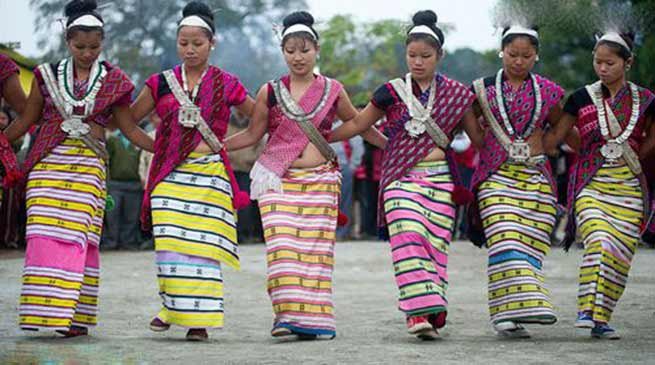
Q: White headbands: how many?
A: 6